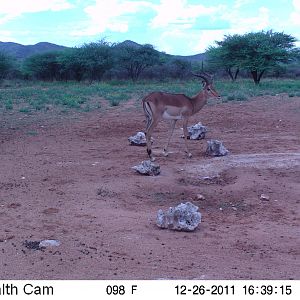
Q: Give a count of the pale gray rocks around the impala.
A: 5